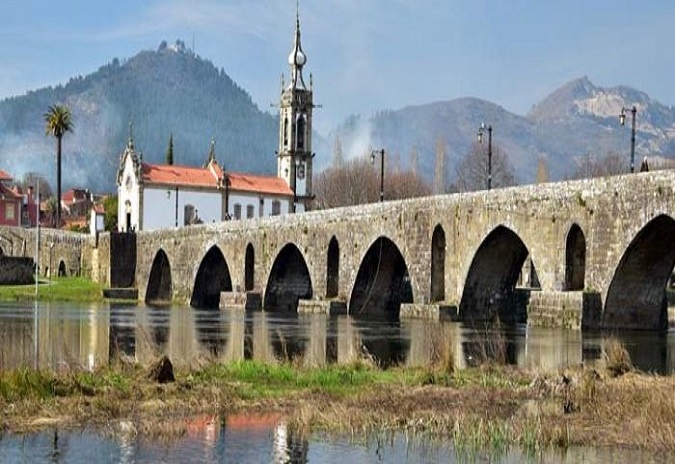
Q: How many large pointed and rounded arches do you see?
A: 6